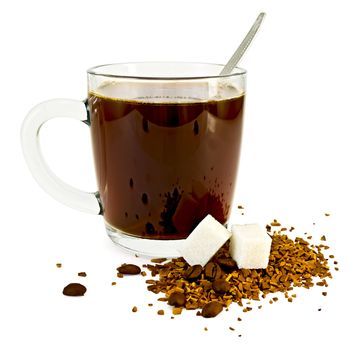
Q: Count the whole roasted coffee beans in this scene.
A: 8